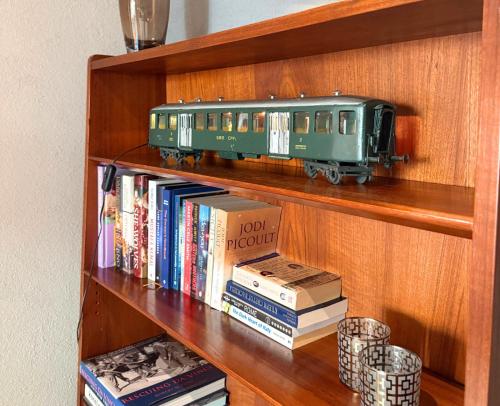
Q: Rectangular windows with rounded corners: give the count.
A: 11